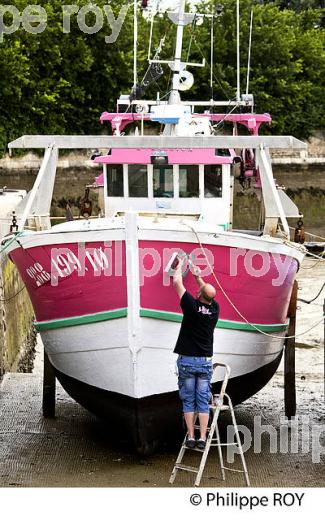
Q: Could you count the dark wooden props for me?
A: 2